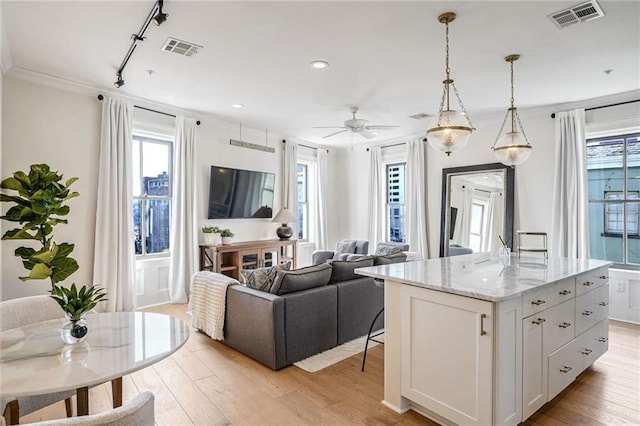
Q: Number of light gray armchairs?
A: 2